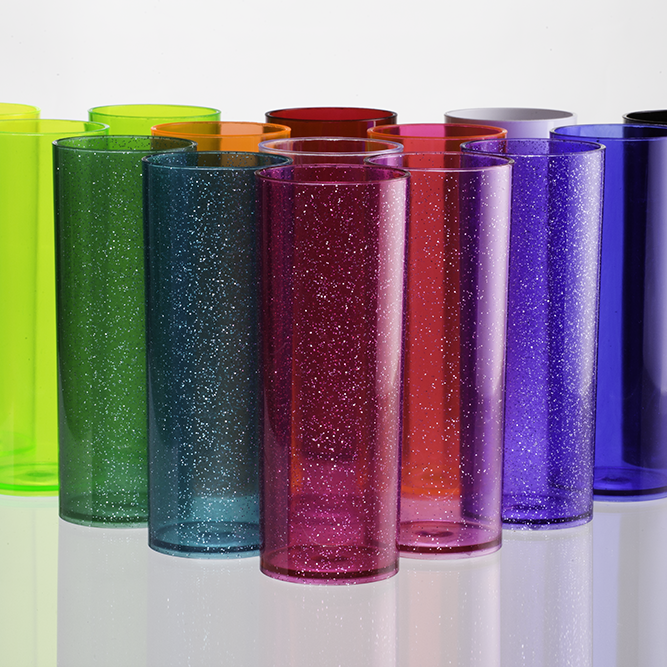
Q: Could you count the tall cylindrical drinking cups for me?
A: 15